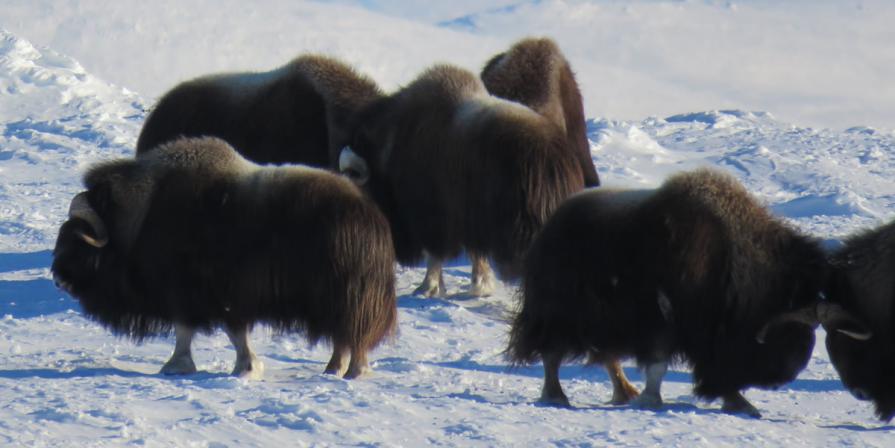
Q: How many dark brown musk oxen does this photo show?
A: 6